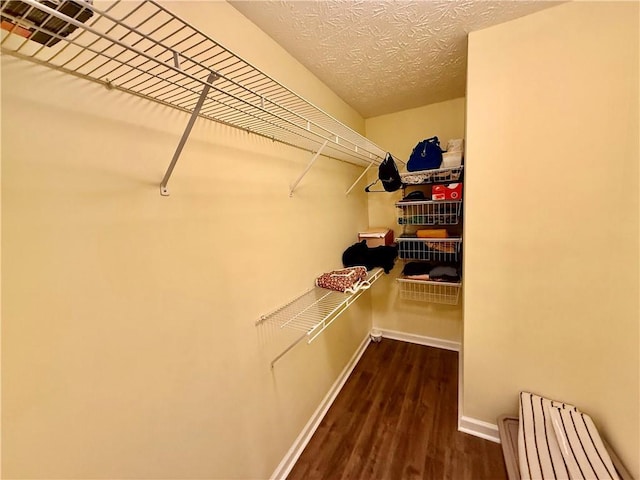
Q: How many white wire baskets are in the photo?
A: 4